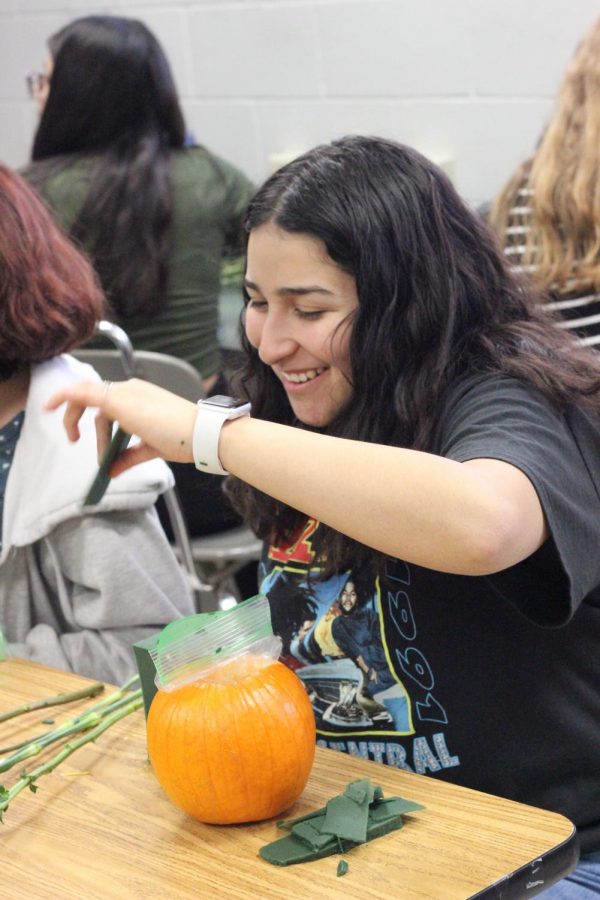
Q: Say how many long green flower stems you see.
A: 4